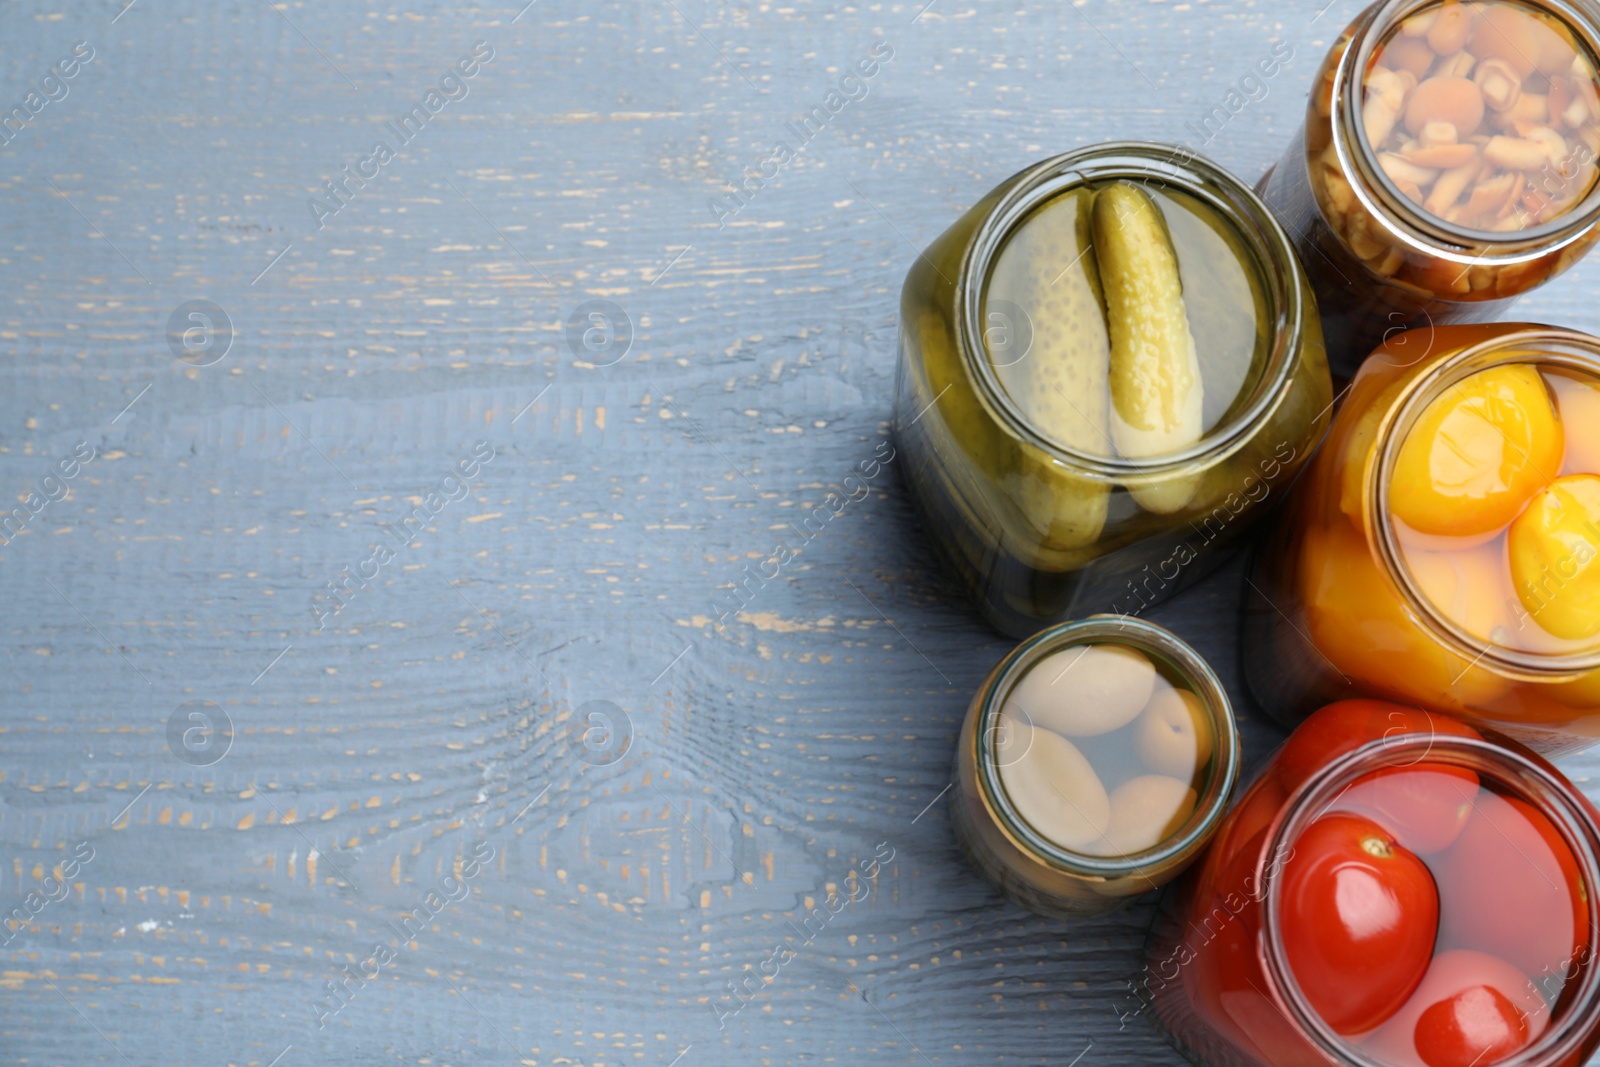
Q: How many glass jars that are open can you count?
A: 5